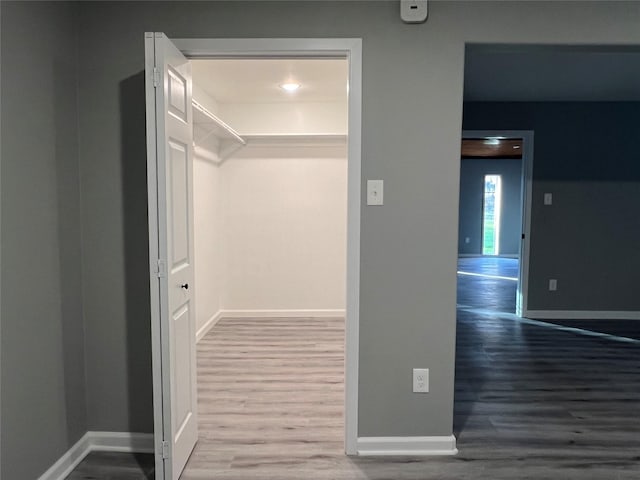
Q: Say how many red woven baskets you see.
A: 0